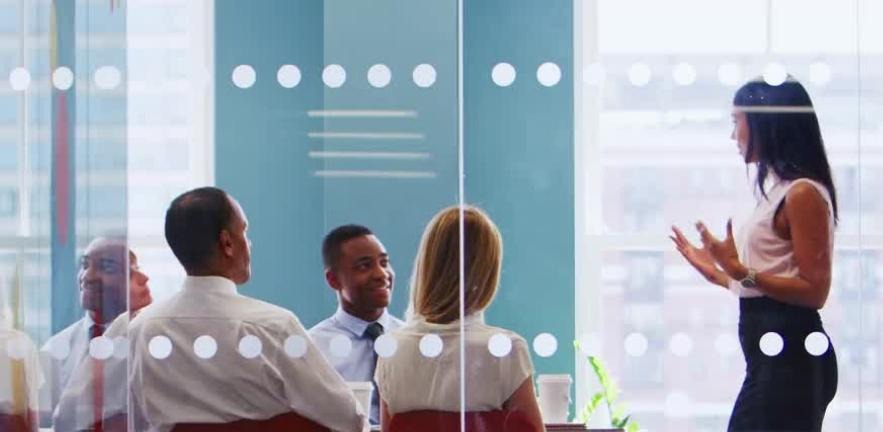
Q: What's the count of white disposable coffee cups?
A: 2